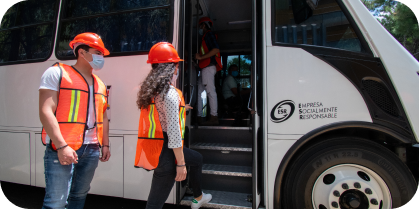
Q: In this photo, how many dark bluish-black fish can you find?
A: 0